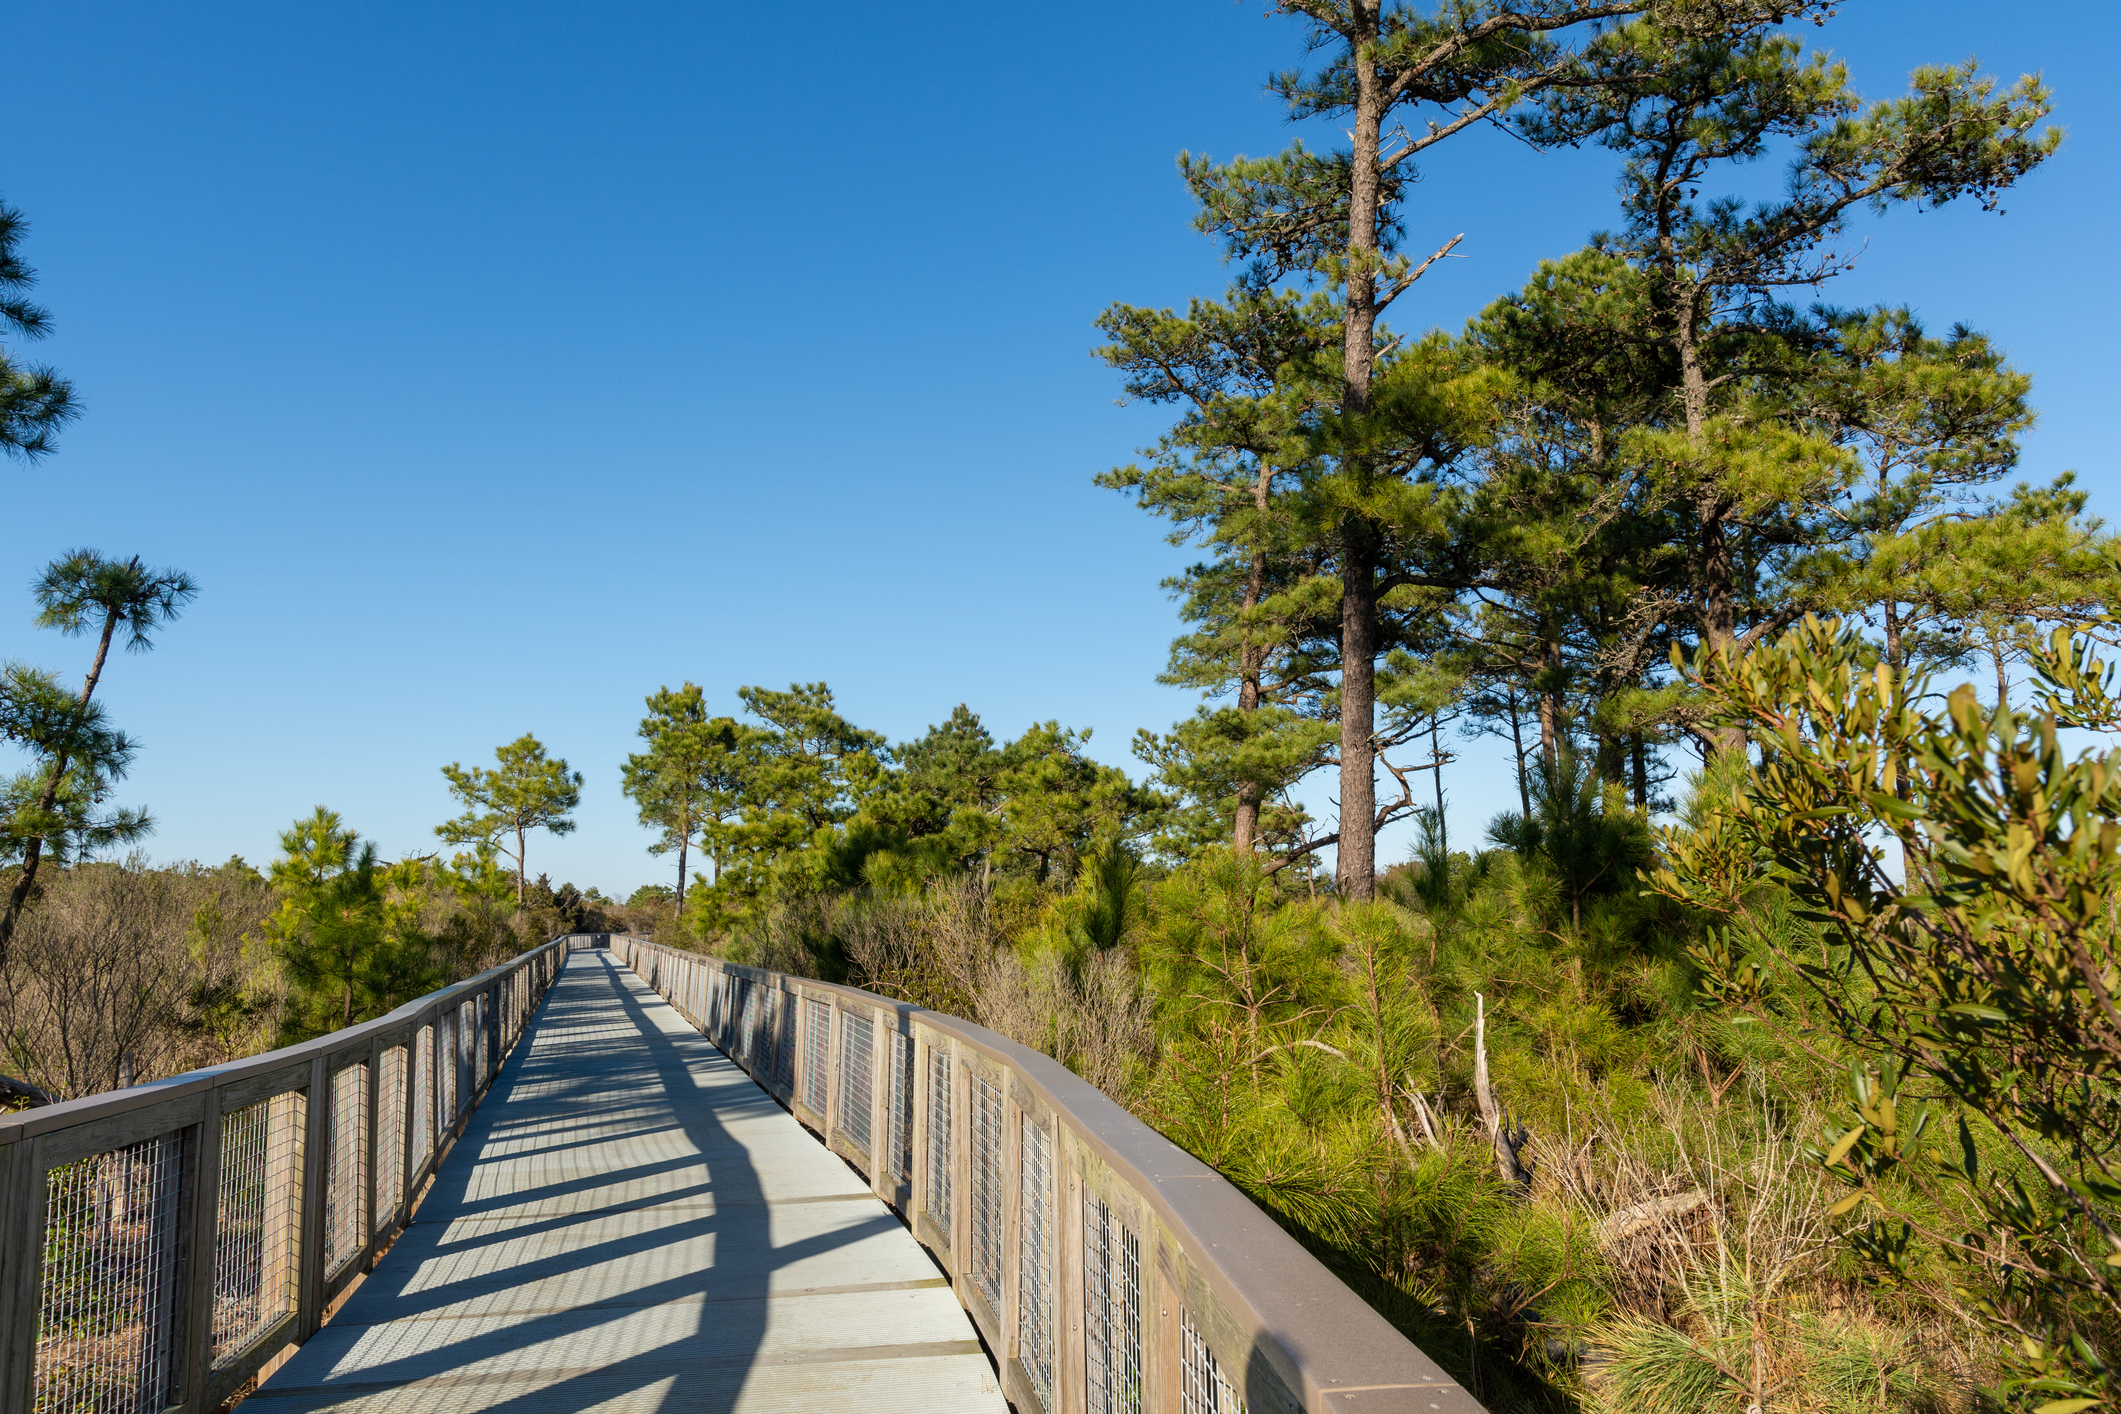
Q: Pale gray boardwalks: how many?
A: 1